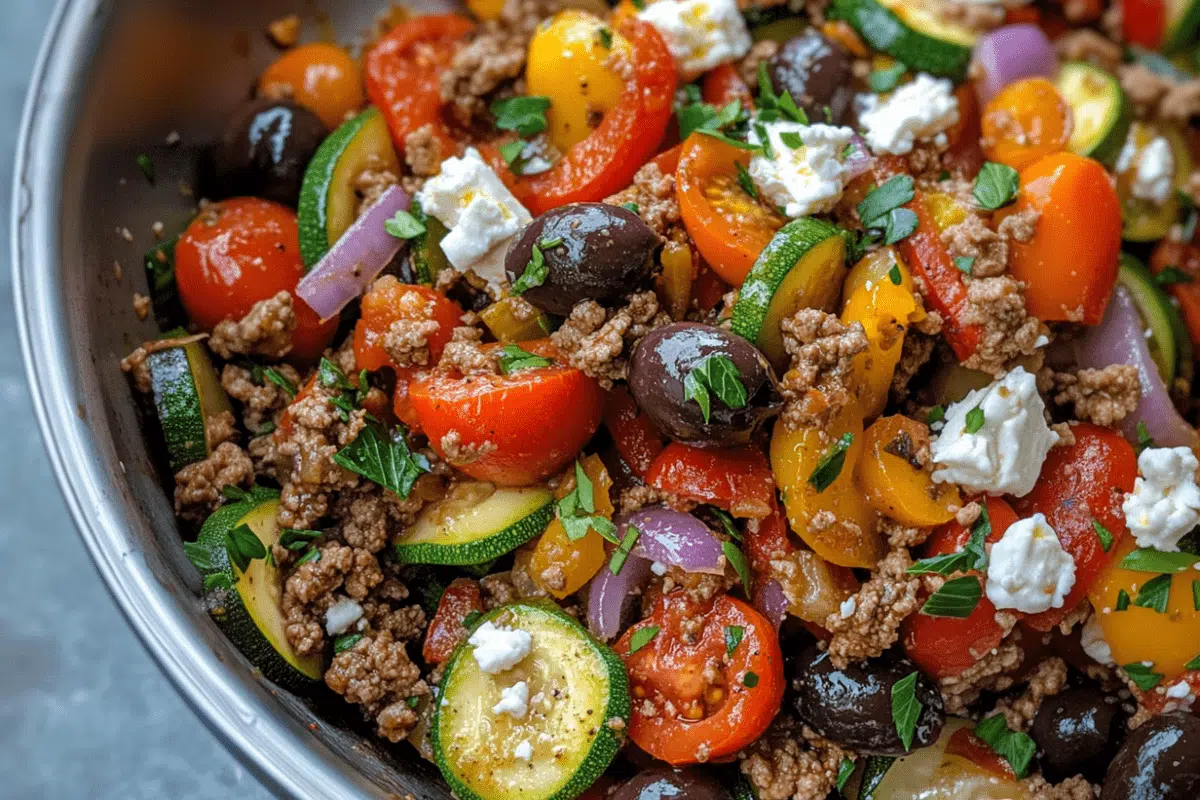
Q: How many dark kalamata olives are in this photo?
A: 8